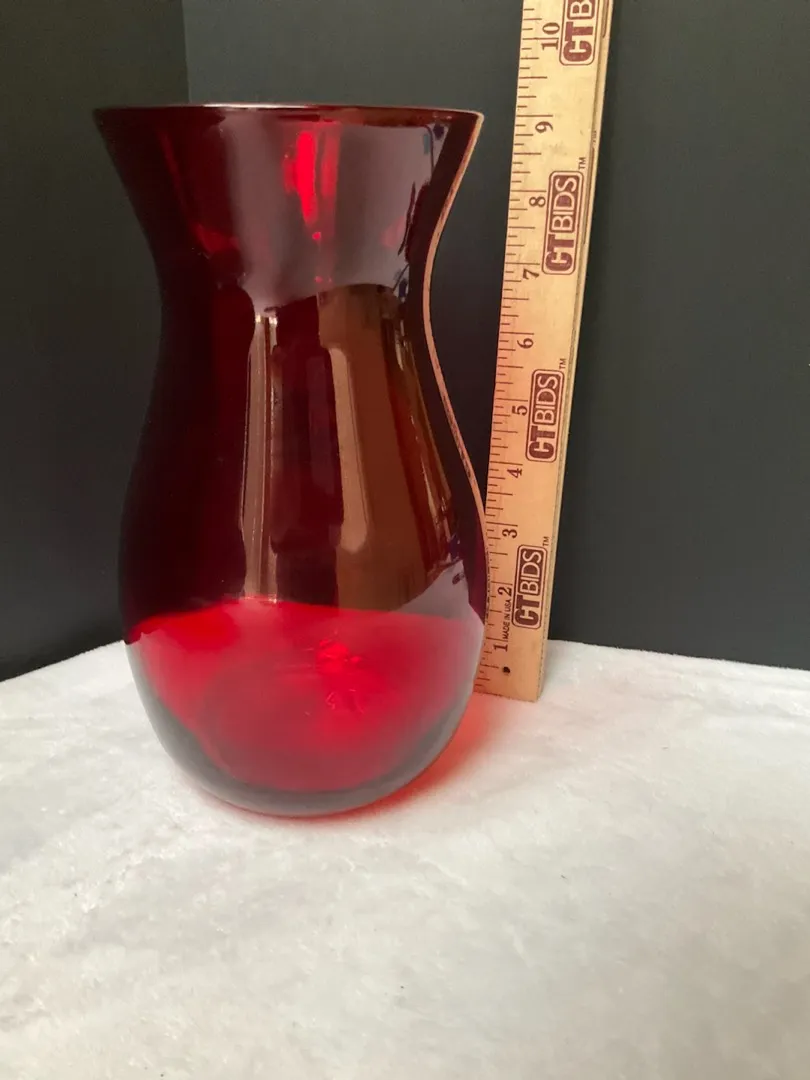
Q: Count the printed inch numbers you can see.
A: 10